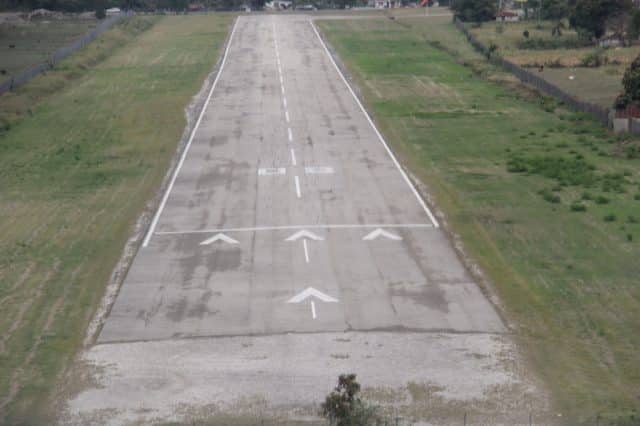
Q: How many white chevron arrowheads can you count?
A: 4